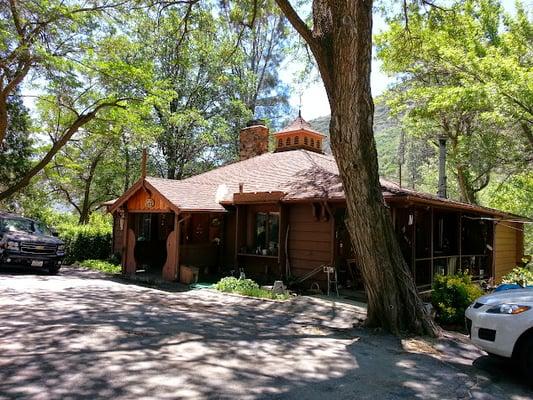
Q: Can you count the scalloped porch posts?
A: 2